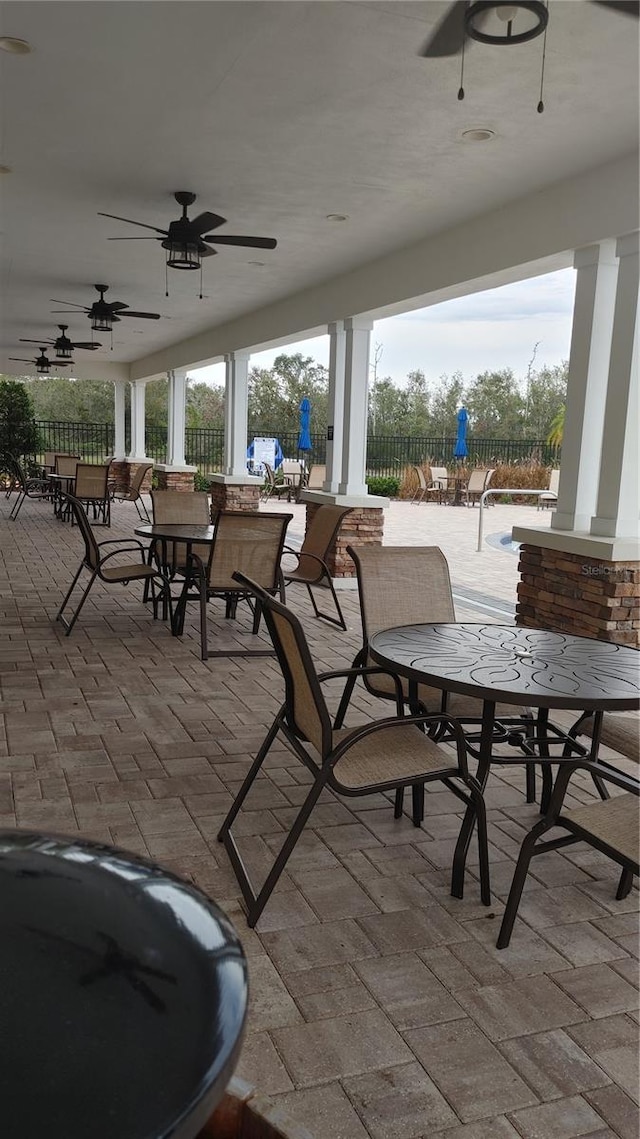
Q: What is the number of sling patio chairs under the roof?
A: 15